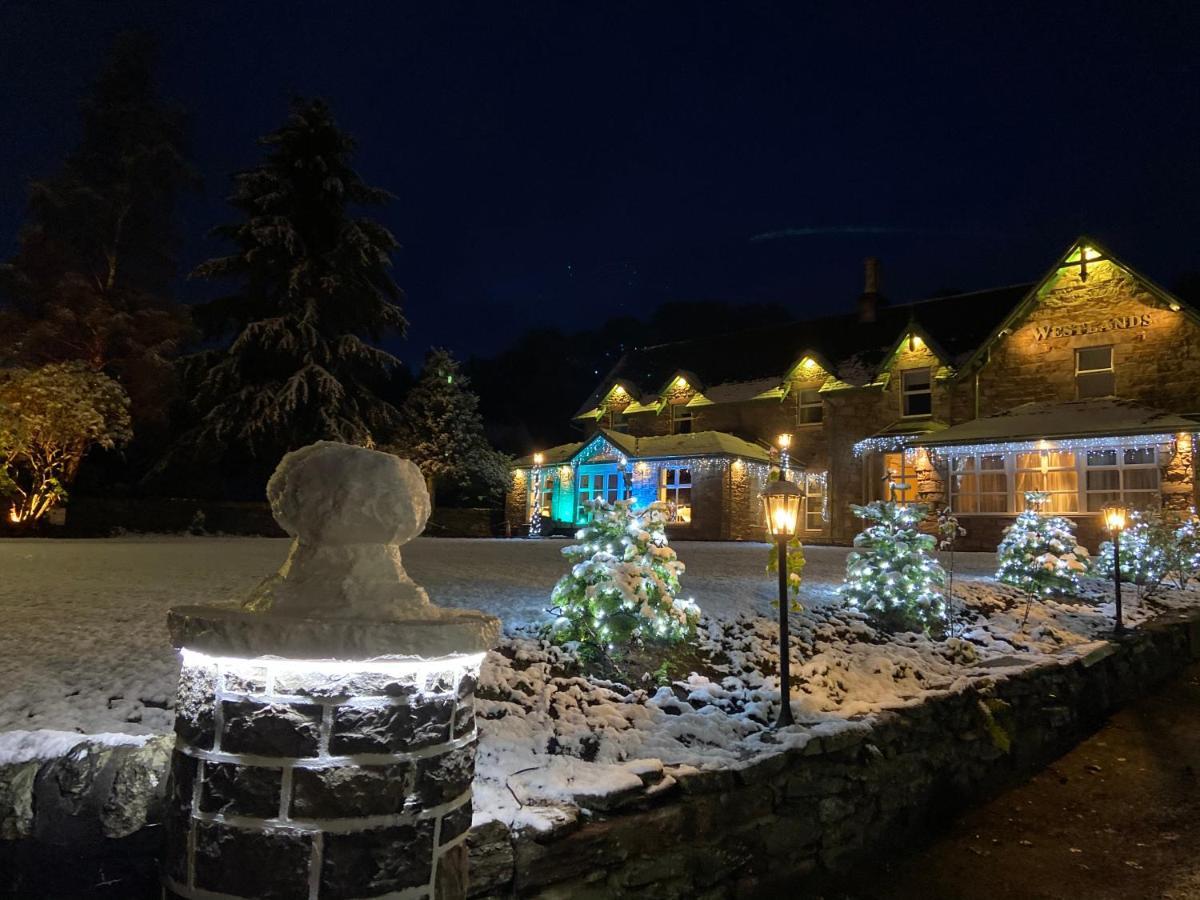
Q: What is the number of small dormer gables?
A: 4